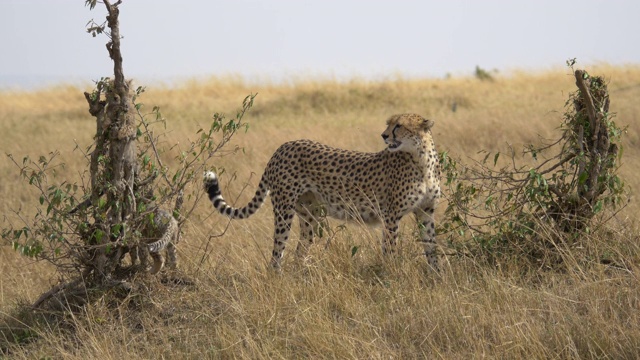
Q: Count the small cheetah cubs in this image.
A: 1